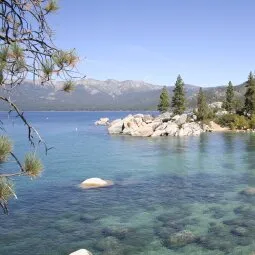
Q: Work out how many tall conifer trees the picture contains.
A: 5